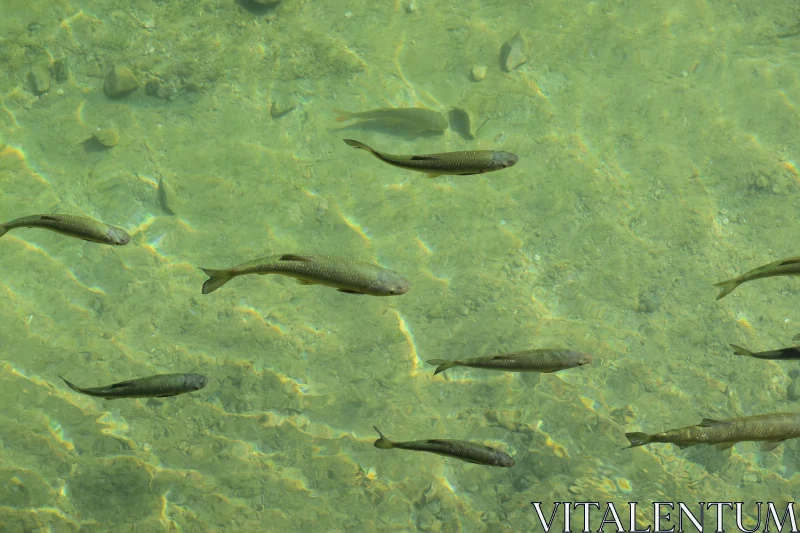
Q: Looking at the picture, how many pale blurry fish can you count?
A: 1